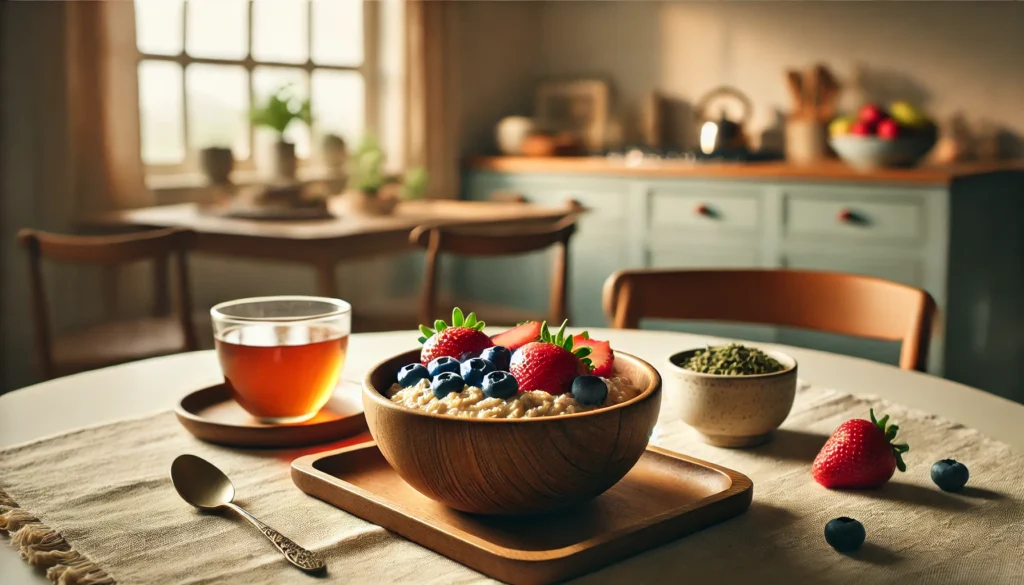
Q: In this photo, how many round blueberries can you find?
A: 9